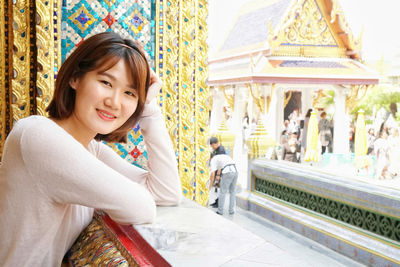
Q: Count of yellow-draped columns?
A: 2